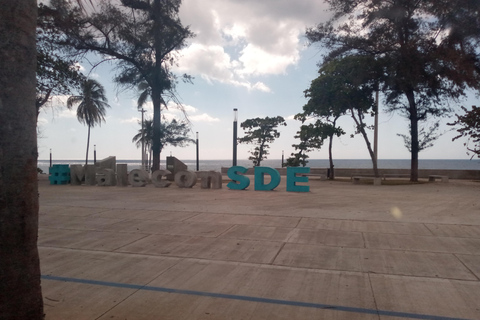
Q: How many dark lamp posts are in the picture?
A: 5